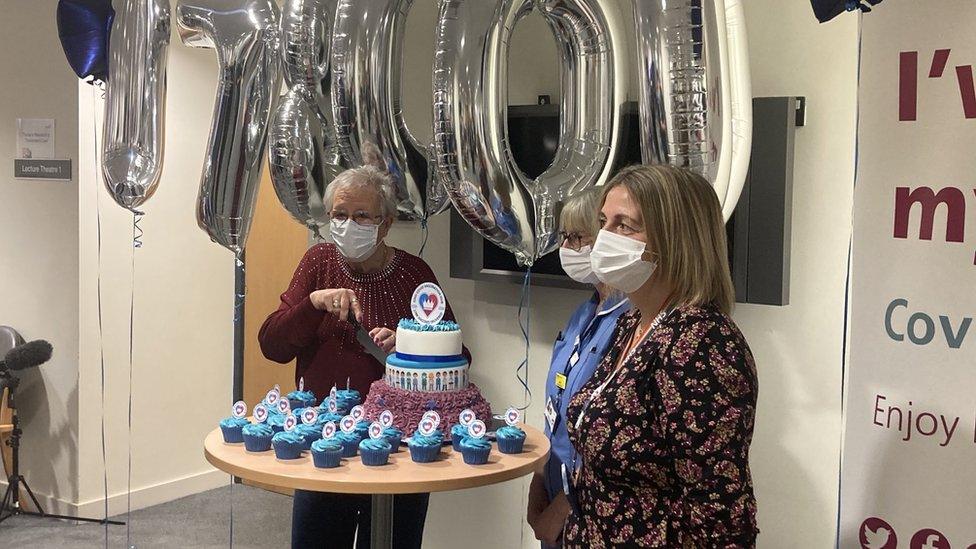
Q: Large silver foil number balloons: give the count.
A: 6